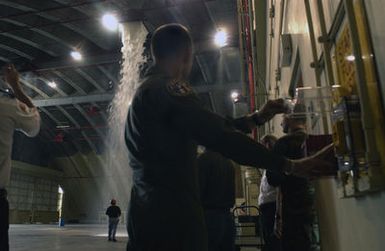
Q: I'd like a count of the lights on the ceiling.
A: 5